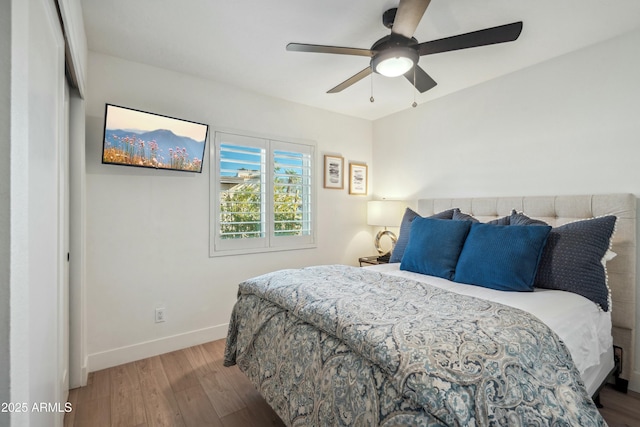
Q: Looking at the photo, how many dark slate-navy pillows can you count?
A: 3